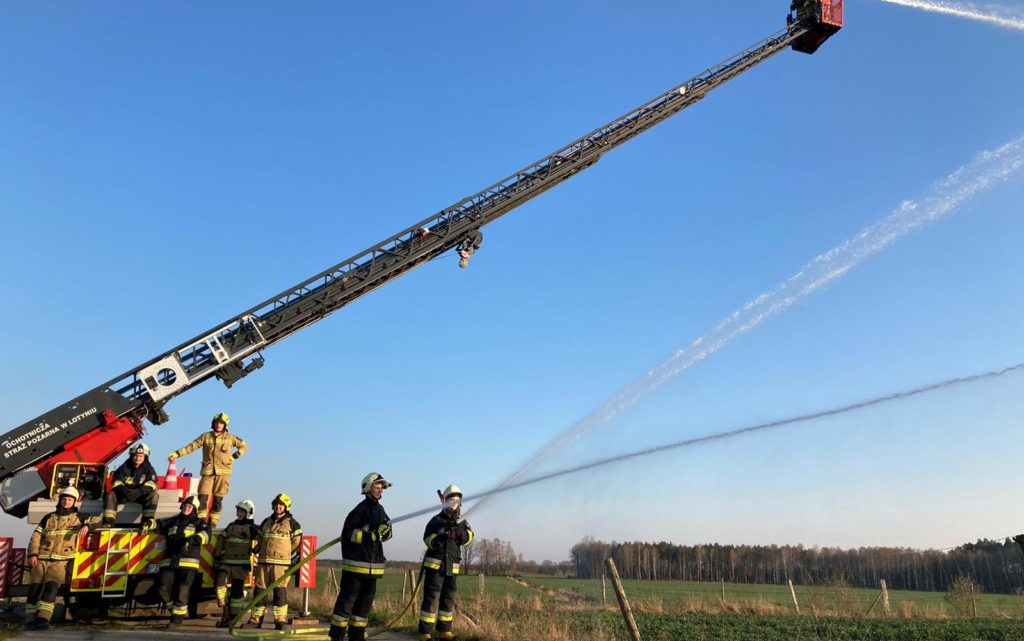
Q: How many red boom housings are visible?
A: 1